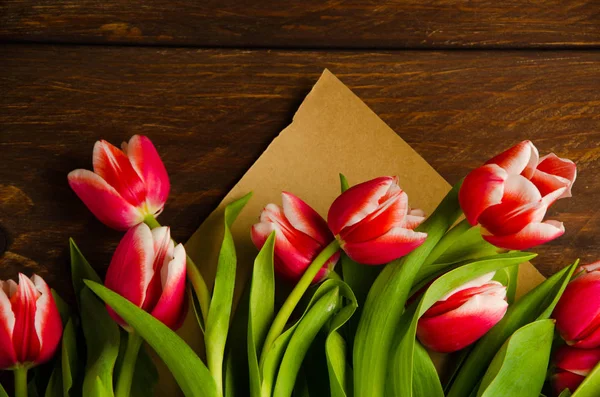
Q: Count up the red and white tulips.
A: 9